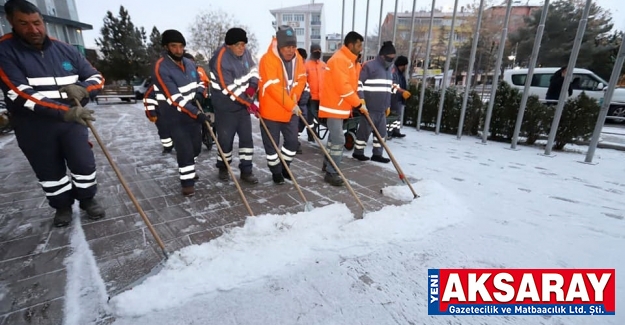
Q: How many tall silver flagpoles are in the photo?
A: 13